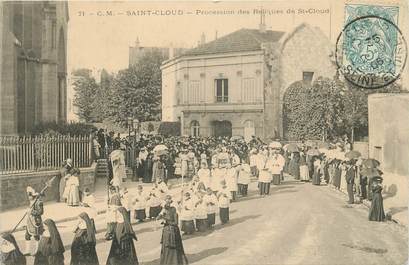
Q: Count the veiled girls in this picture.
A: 4